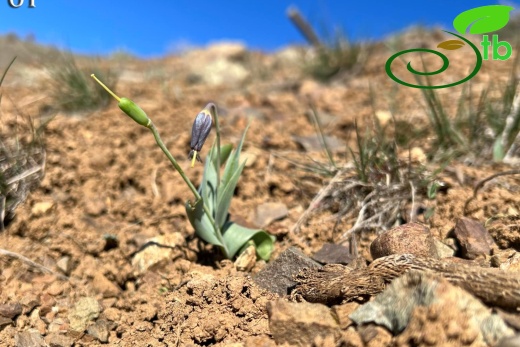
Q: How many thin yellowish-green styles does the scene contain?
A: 2